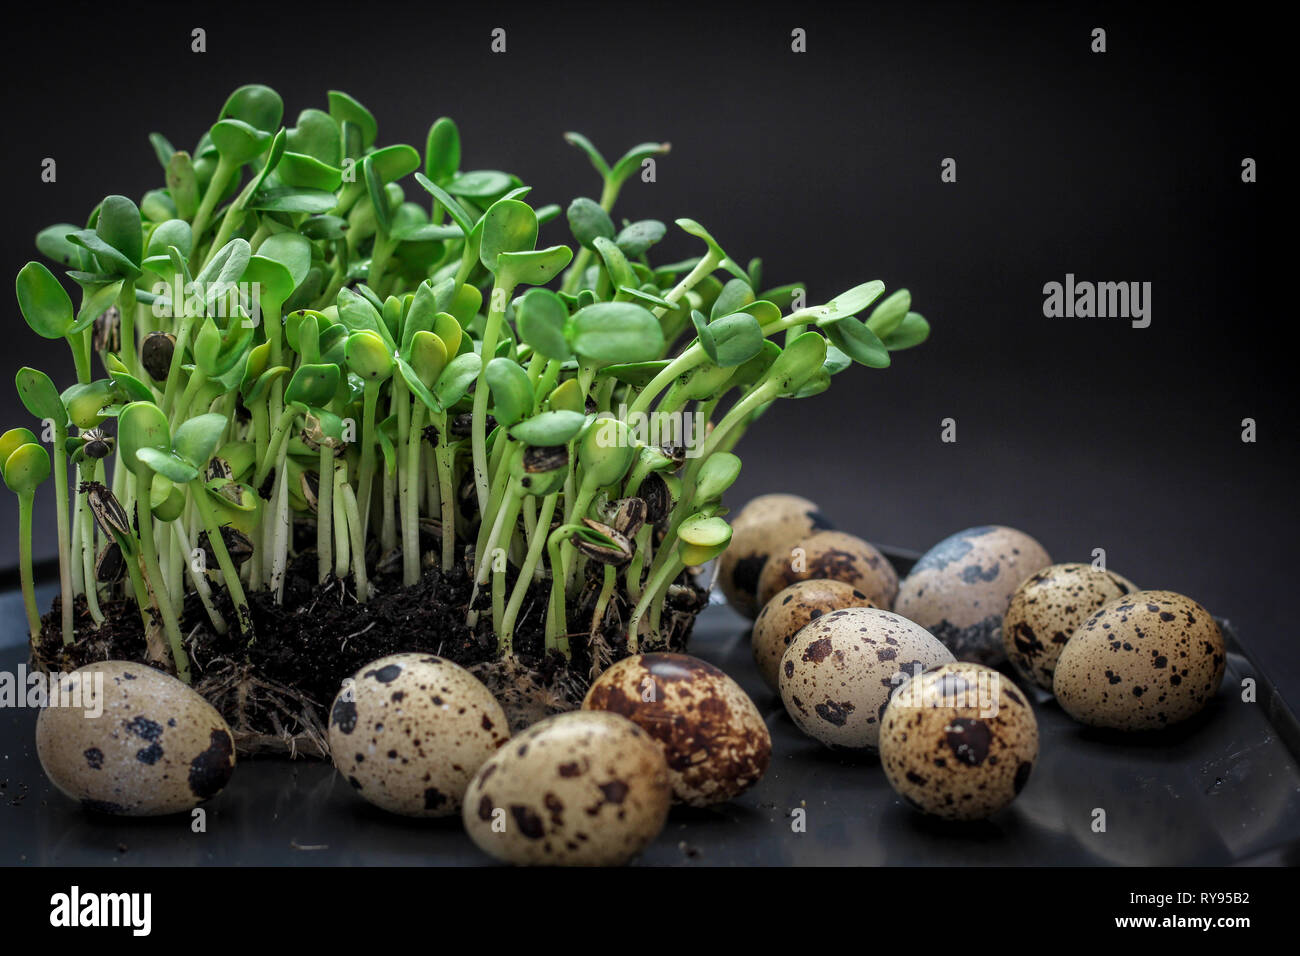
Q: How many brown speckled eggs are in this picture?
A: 12